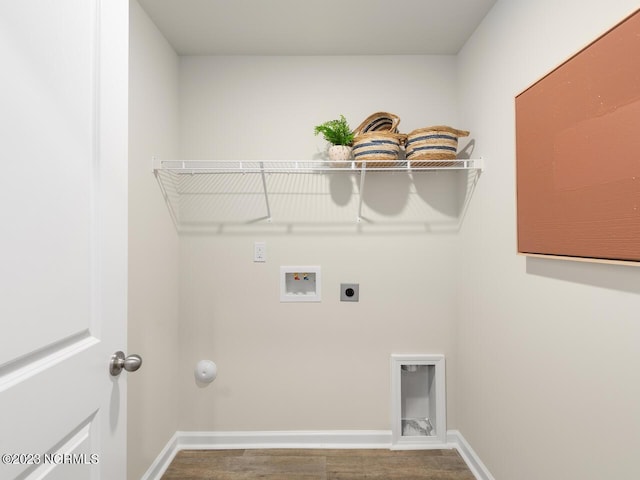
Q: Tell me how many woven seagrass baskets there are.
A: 3